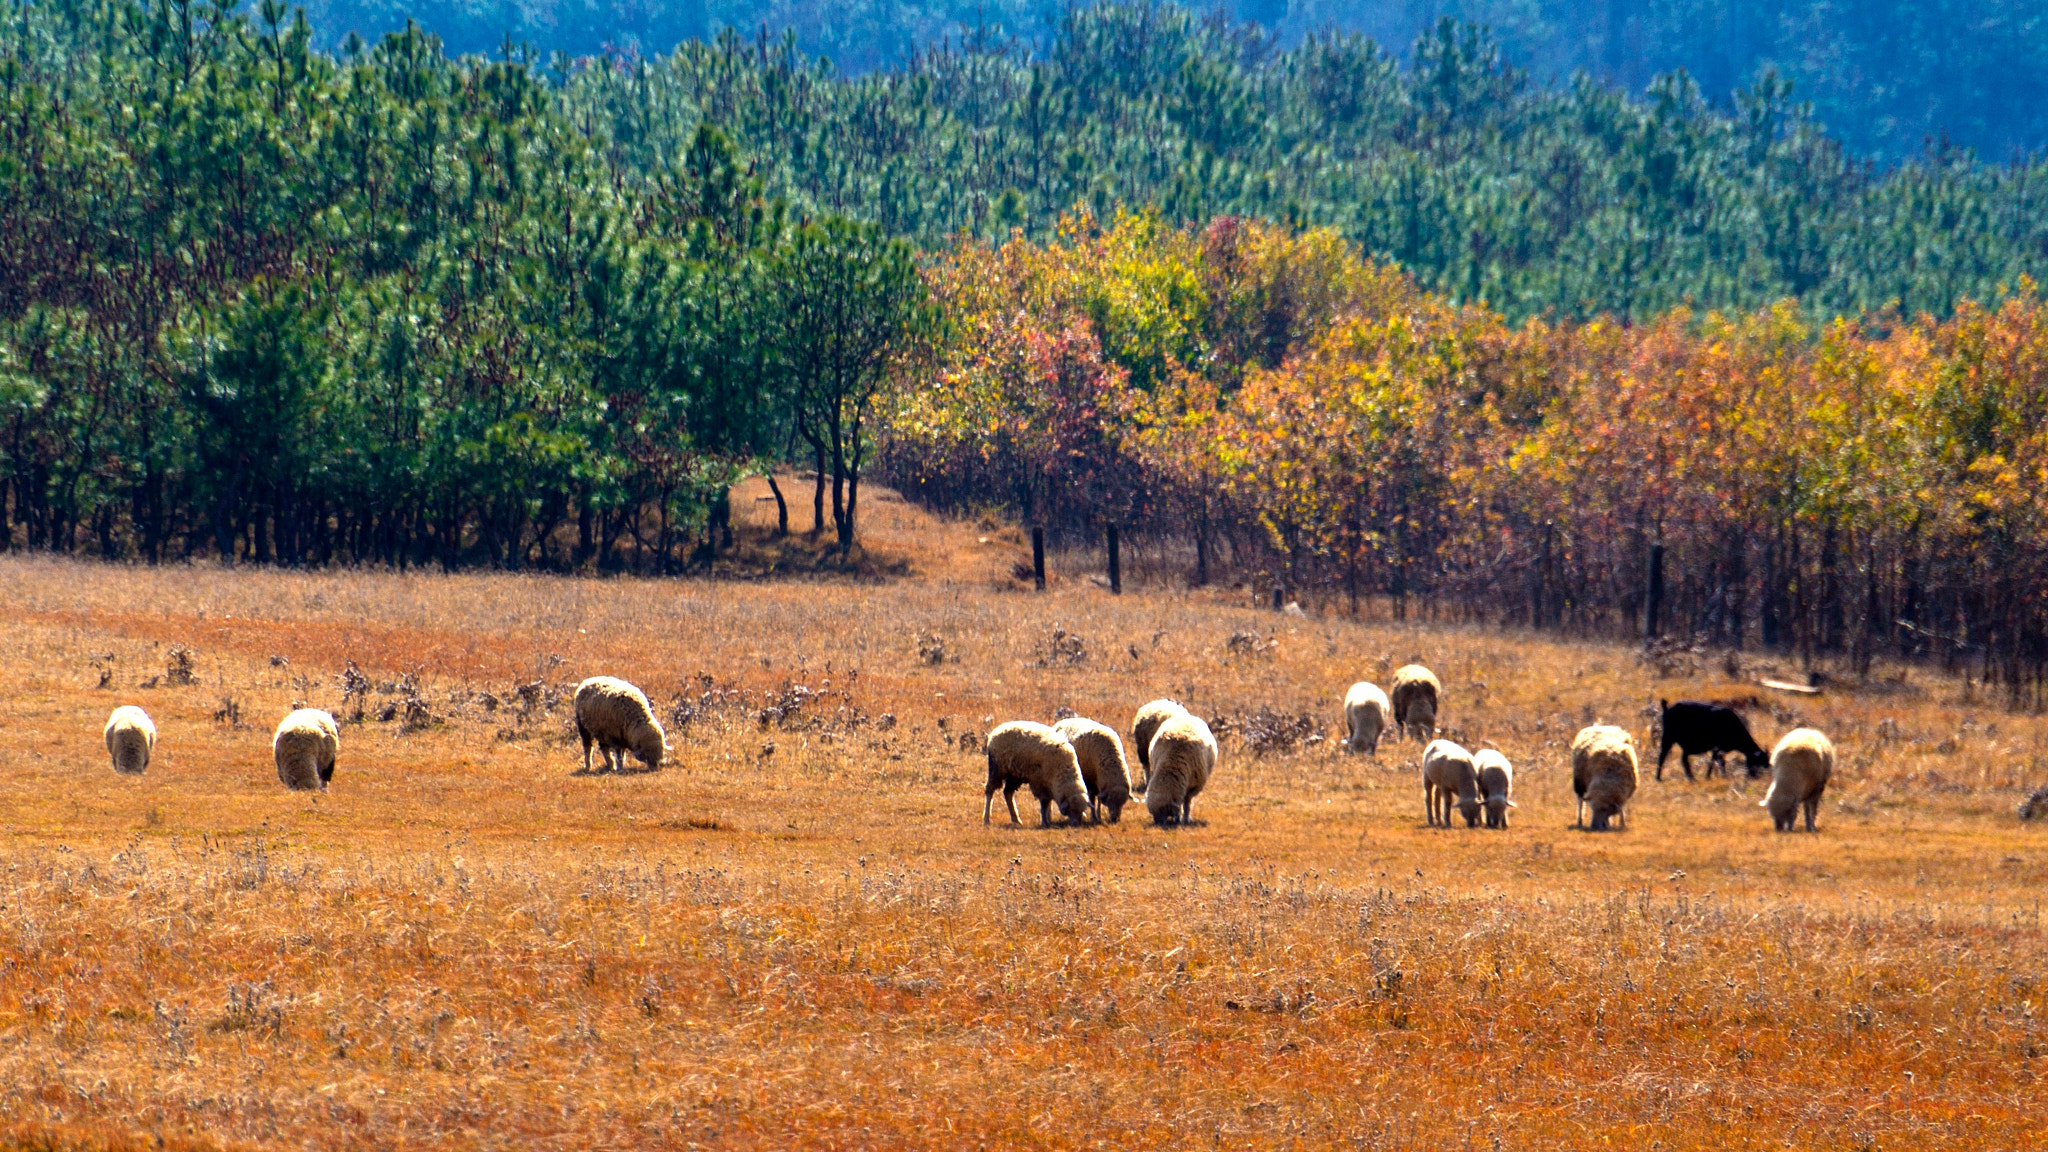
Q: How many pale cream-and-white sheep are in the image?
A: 13